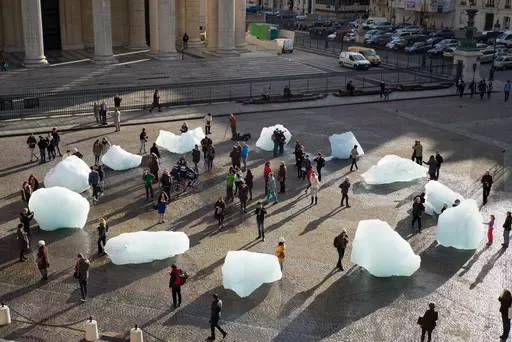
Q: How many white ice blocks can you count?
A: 12